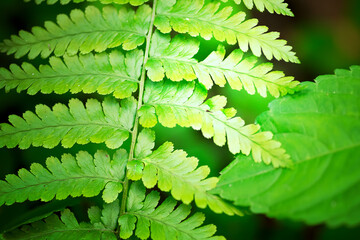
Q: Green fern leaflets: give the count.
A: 12